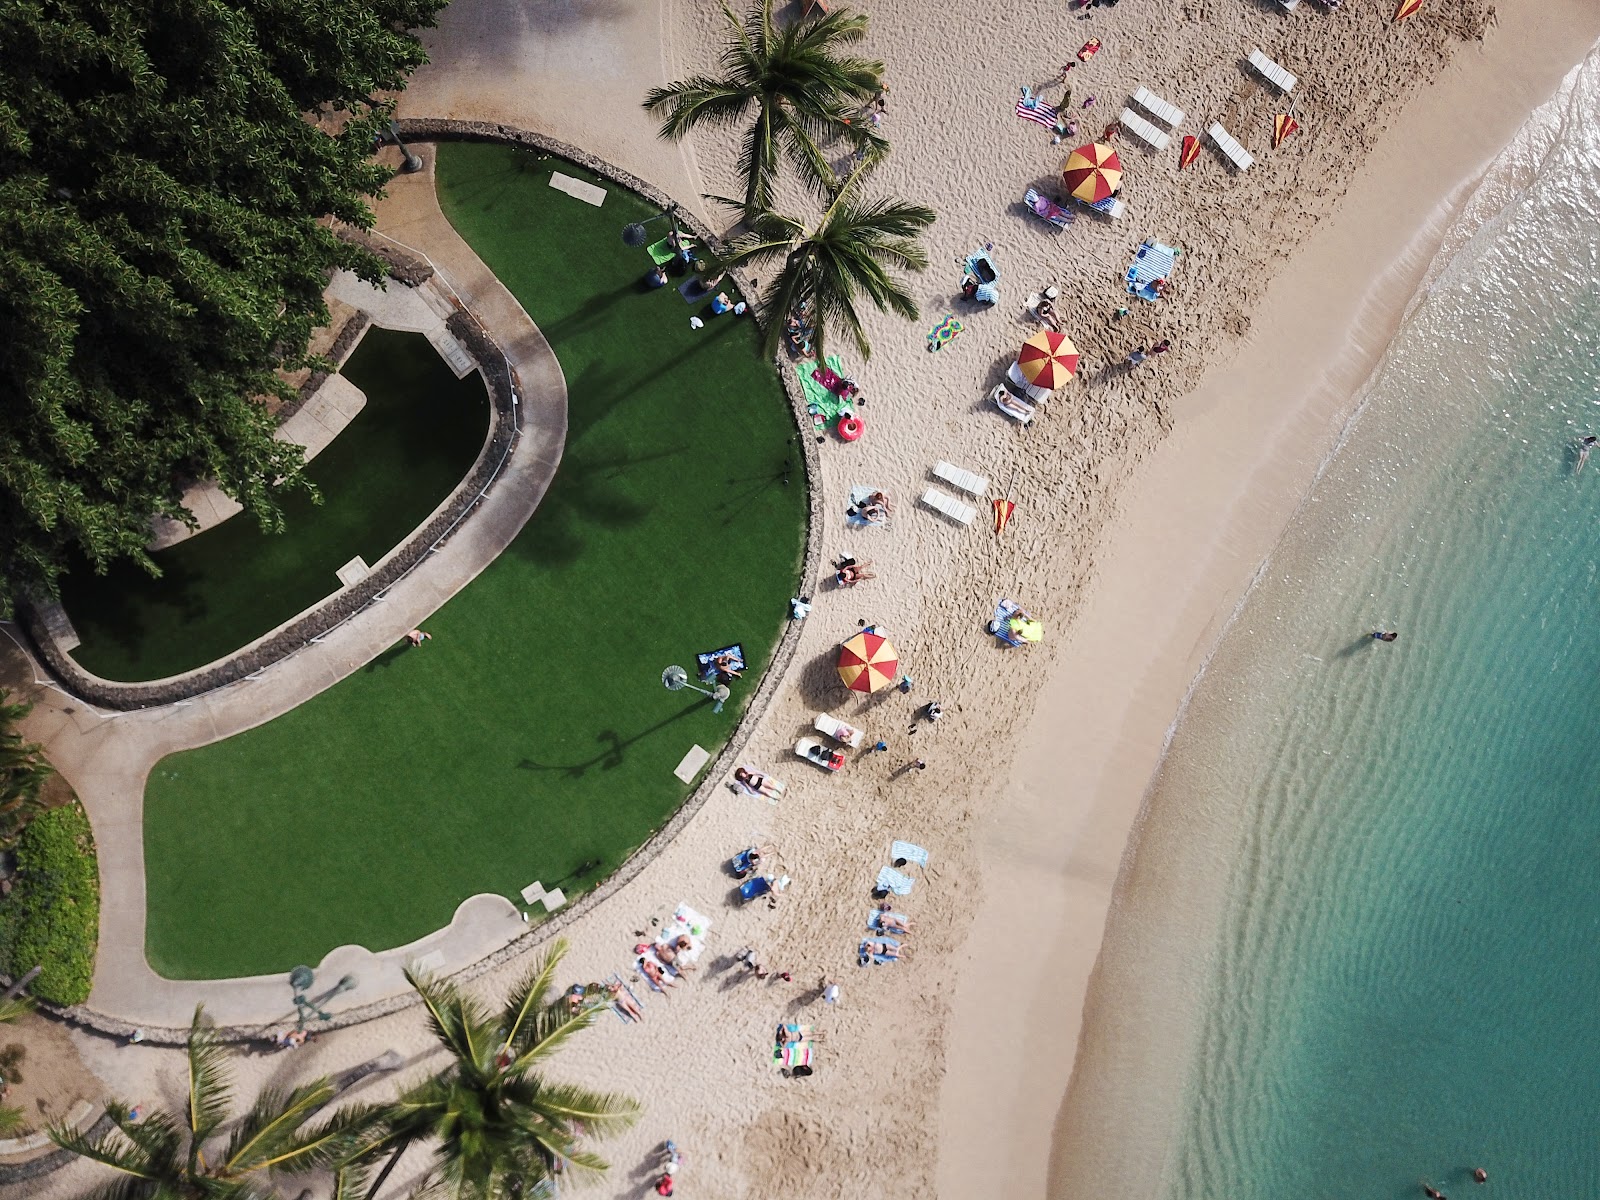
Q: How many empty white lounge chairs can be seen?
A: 6